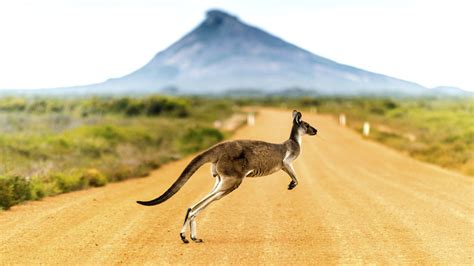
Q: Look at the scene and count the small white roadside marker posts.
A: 3